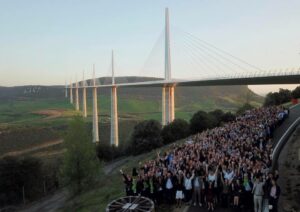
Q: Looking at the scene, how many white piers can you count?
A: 7